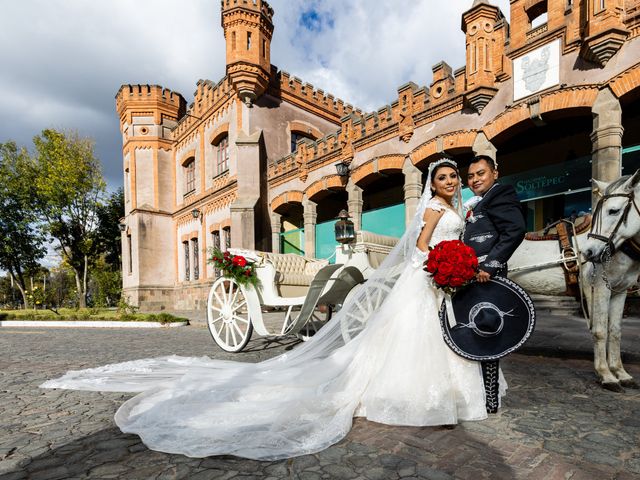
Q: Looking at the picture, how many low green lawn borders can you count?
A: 1